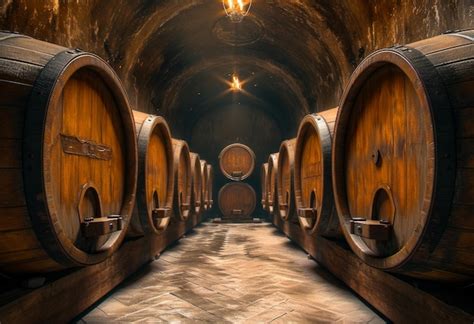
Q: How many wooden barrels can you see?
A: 13